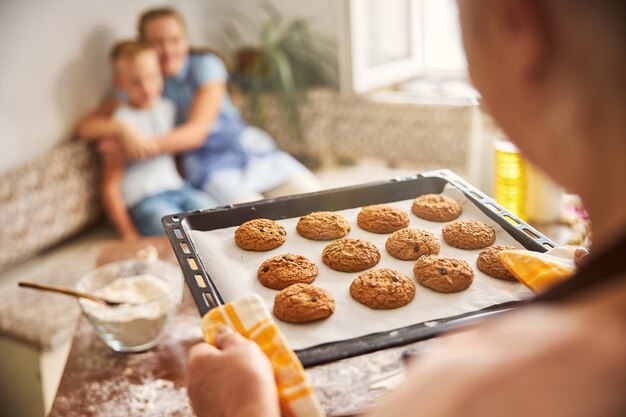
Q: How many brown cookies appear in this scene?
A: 12